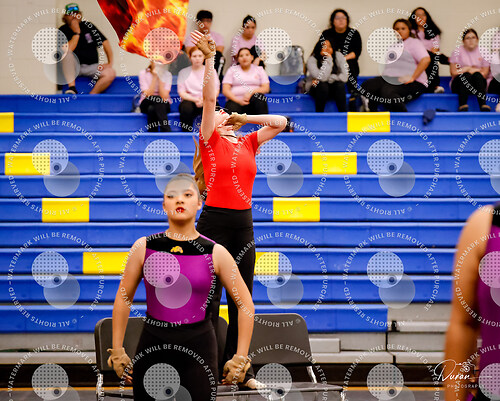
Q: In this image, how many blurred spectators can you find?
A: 12